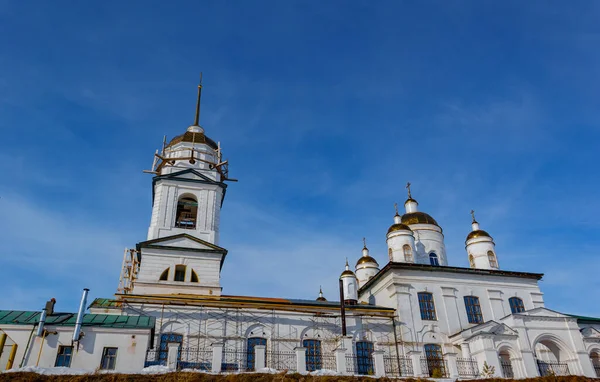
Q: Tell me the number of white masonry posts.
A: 8